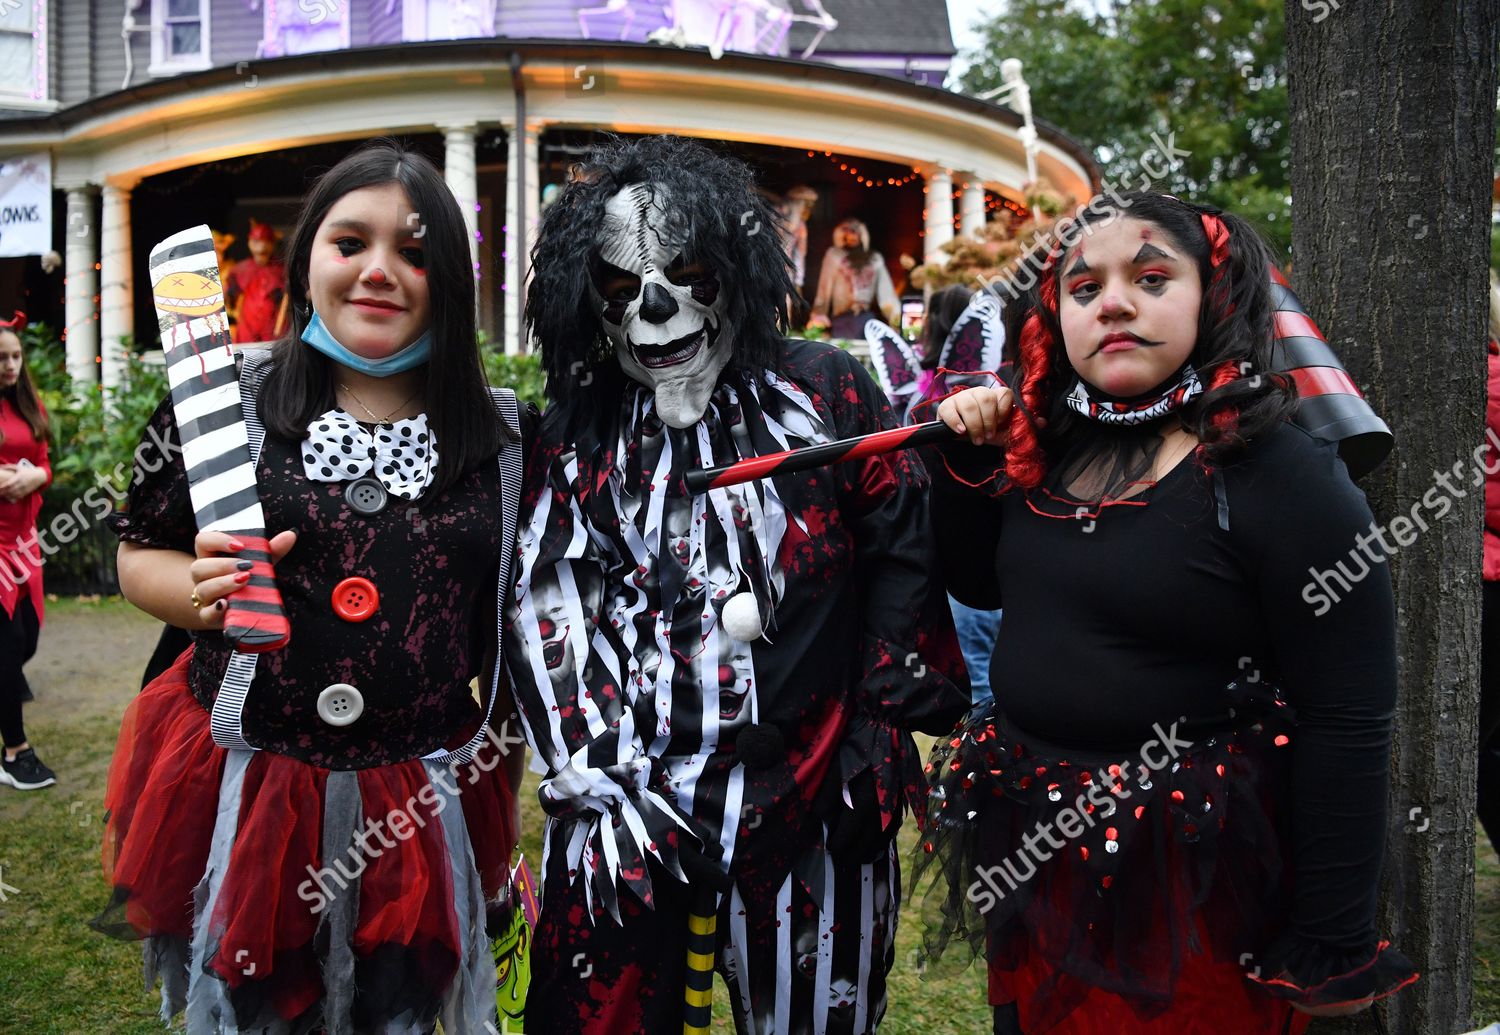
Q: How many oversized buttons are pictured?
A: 3